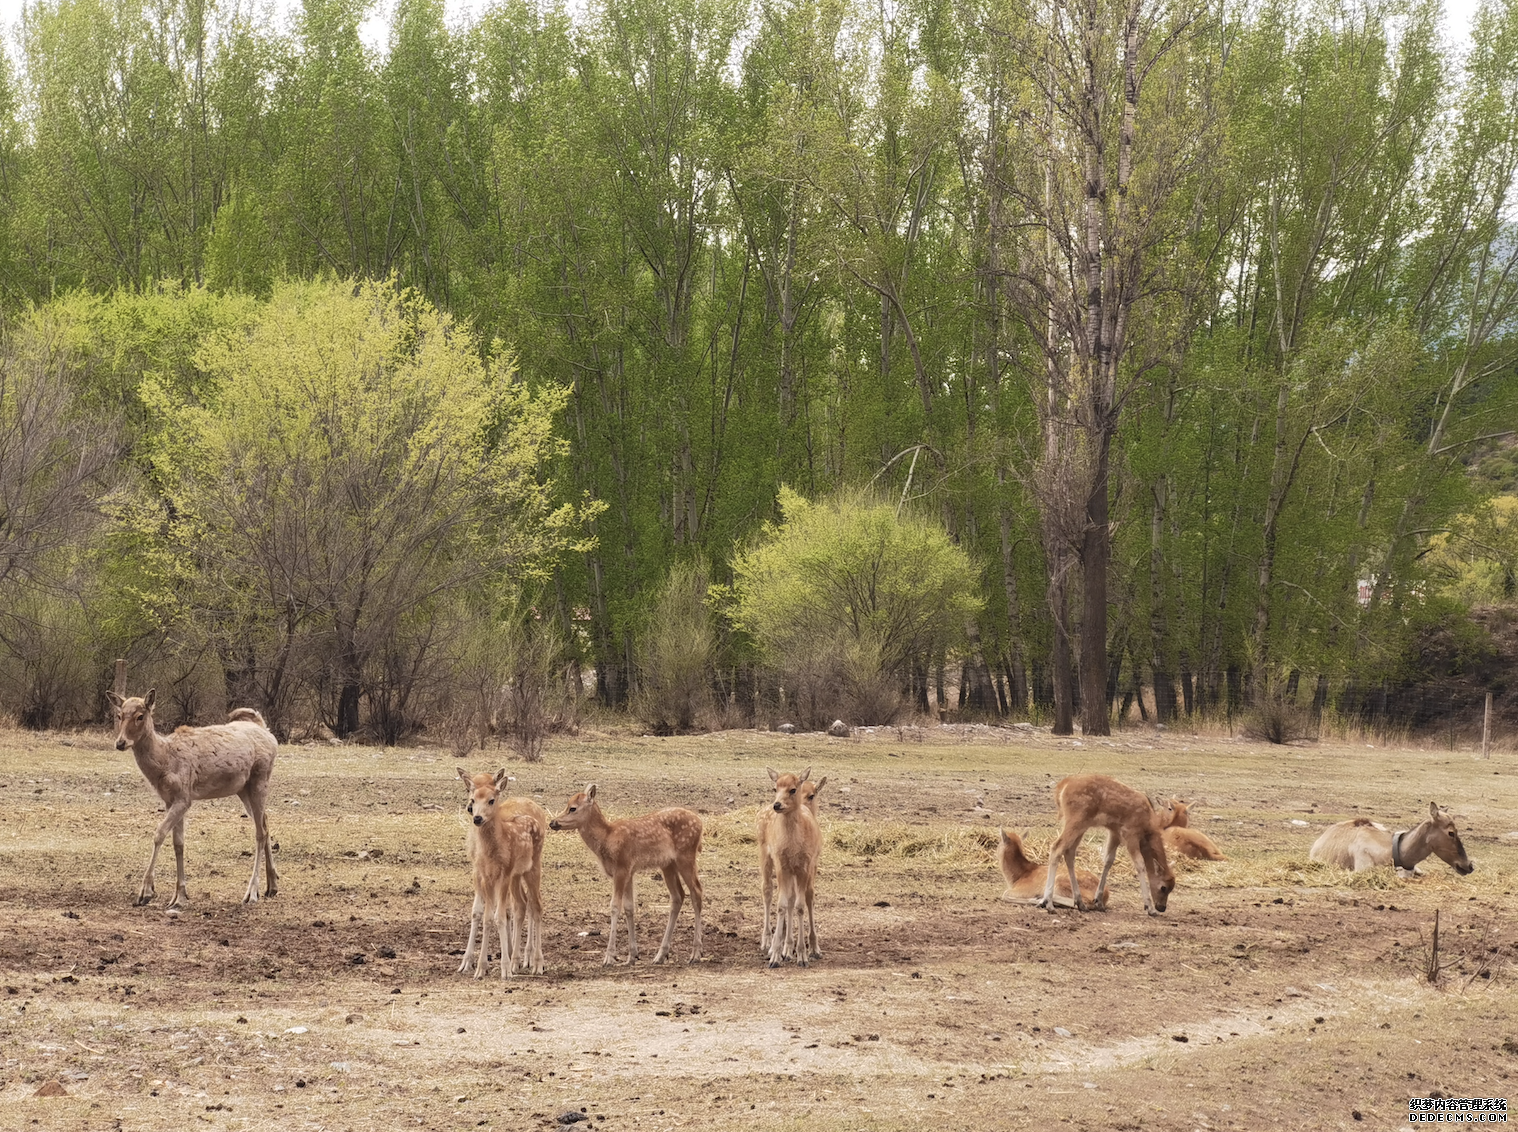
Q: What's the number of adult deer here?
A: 2